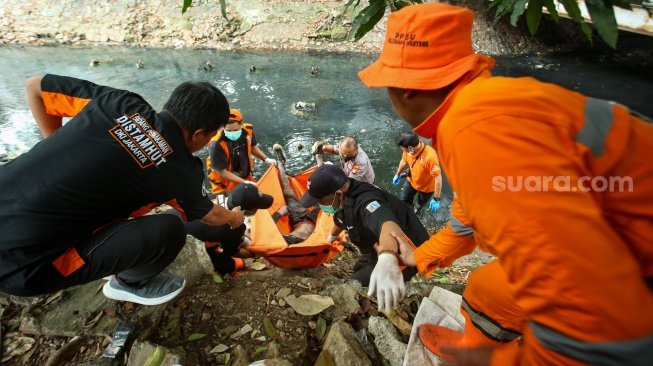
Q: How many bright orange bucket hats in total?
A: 1